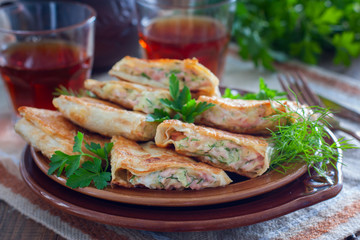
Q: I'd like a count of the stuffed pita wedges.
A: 7